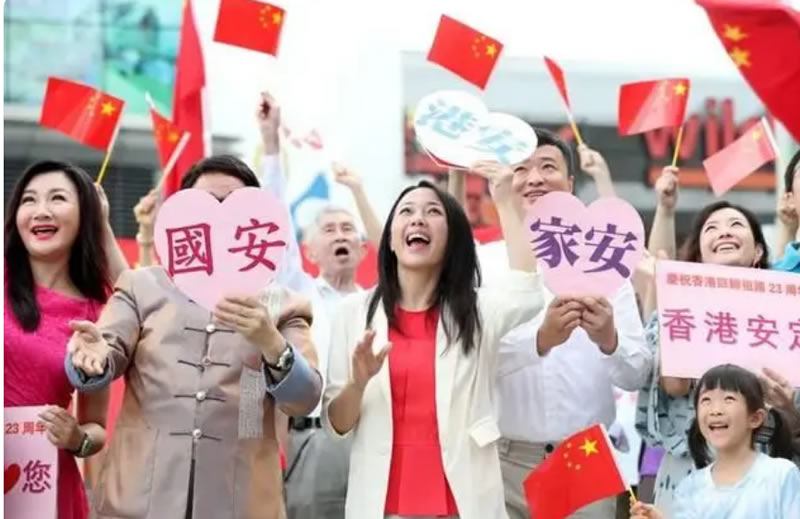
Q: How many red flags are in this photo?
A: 10